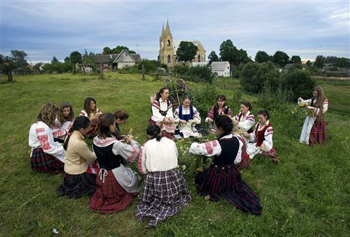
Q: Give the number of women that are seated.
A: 13